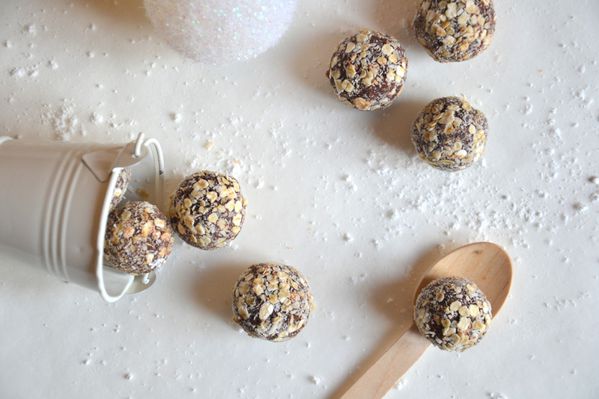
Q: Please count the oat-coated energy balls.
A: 8